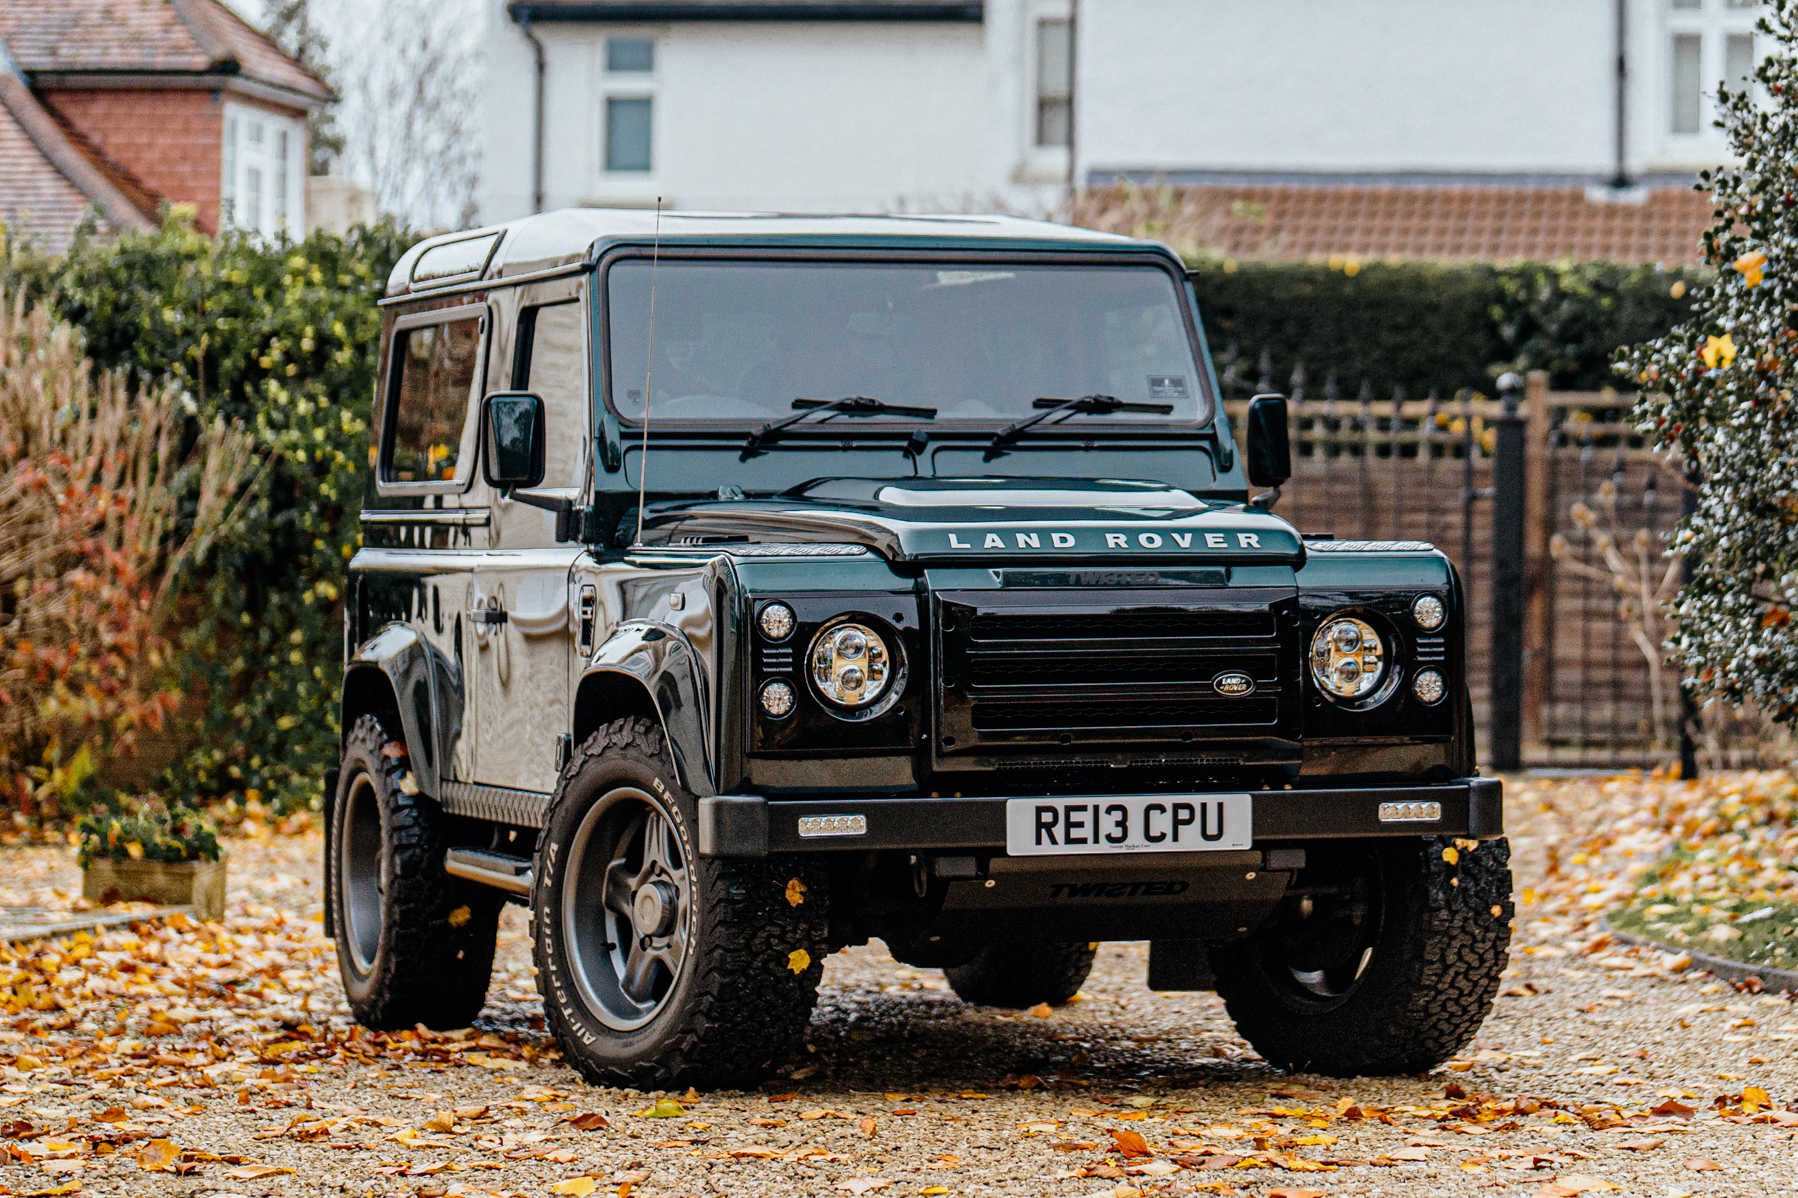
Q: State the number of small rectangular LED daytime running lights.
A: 2